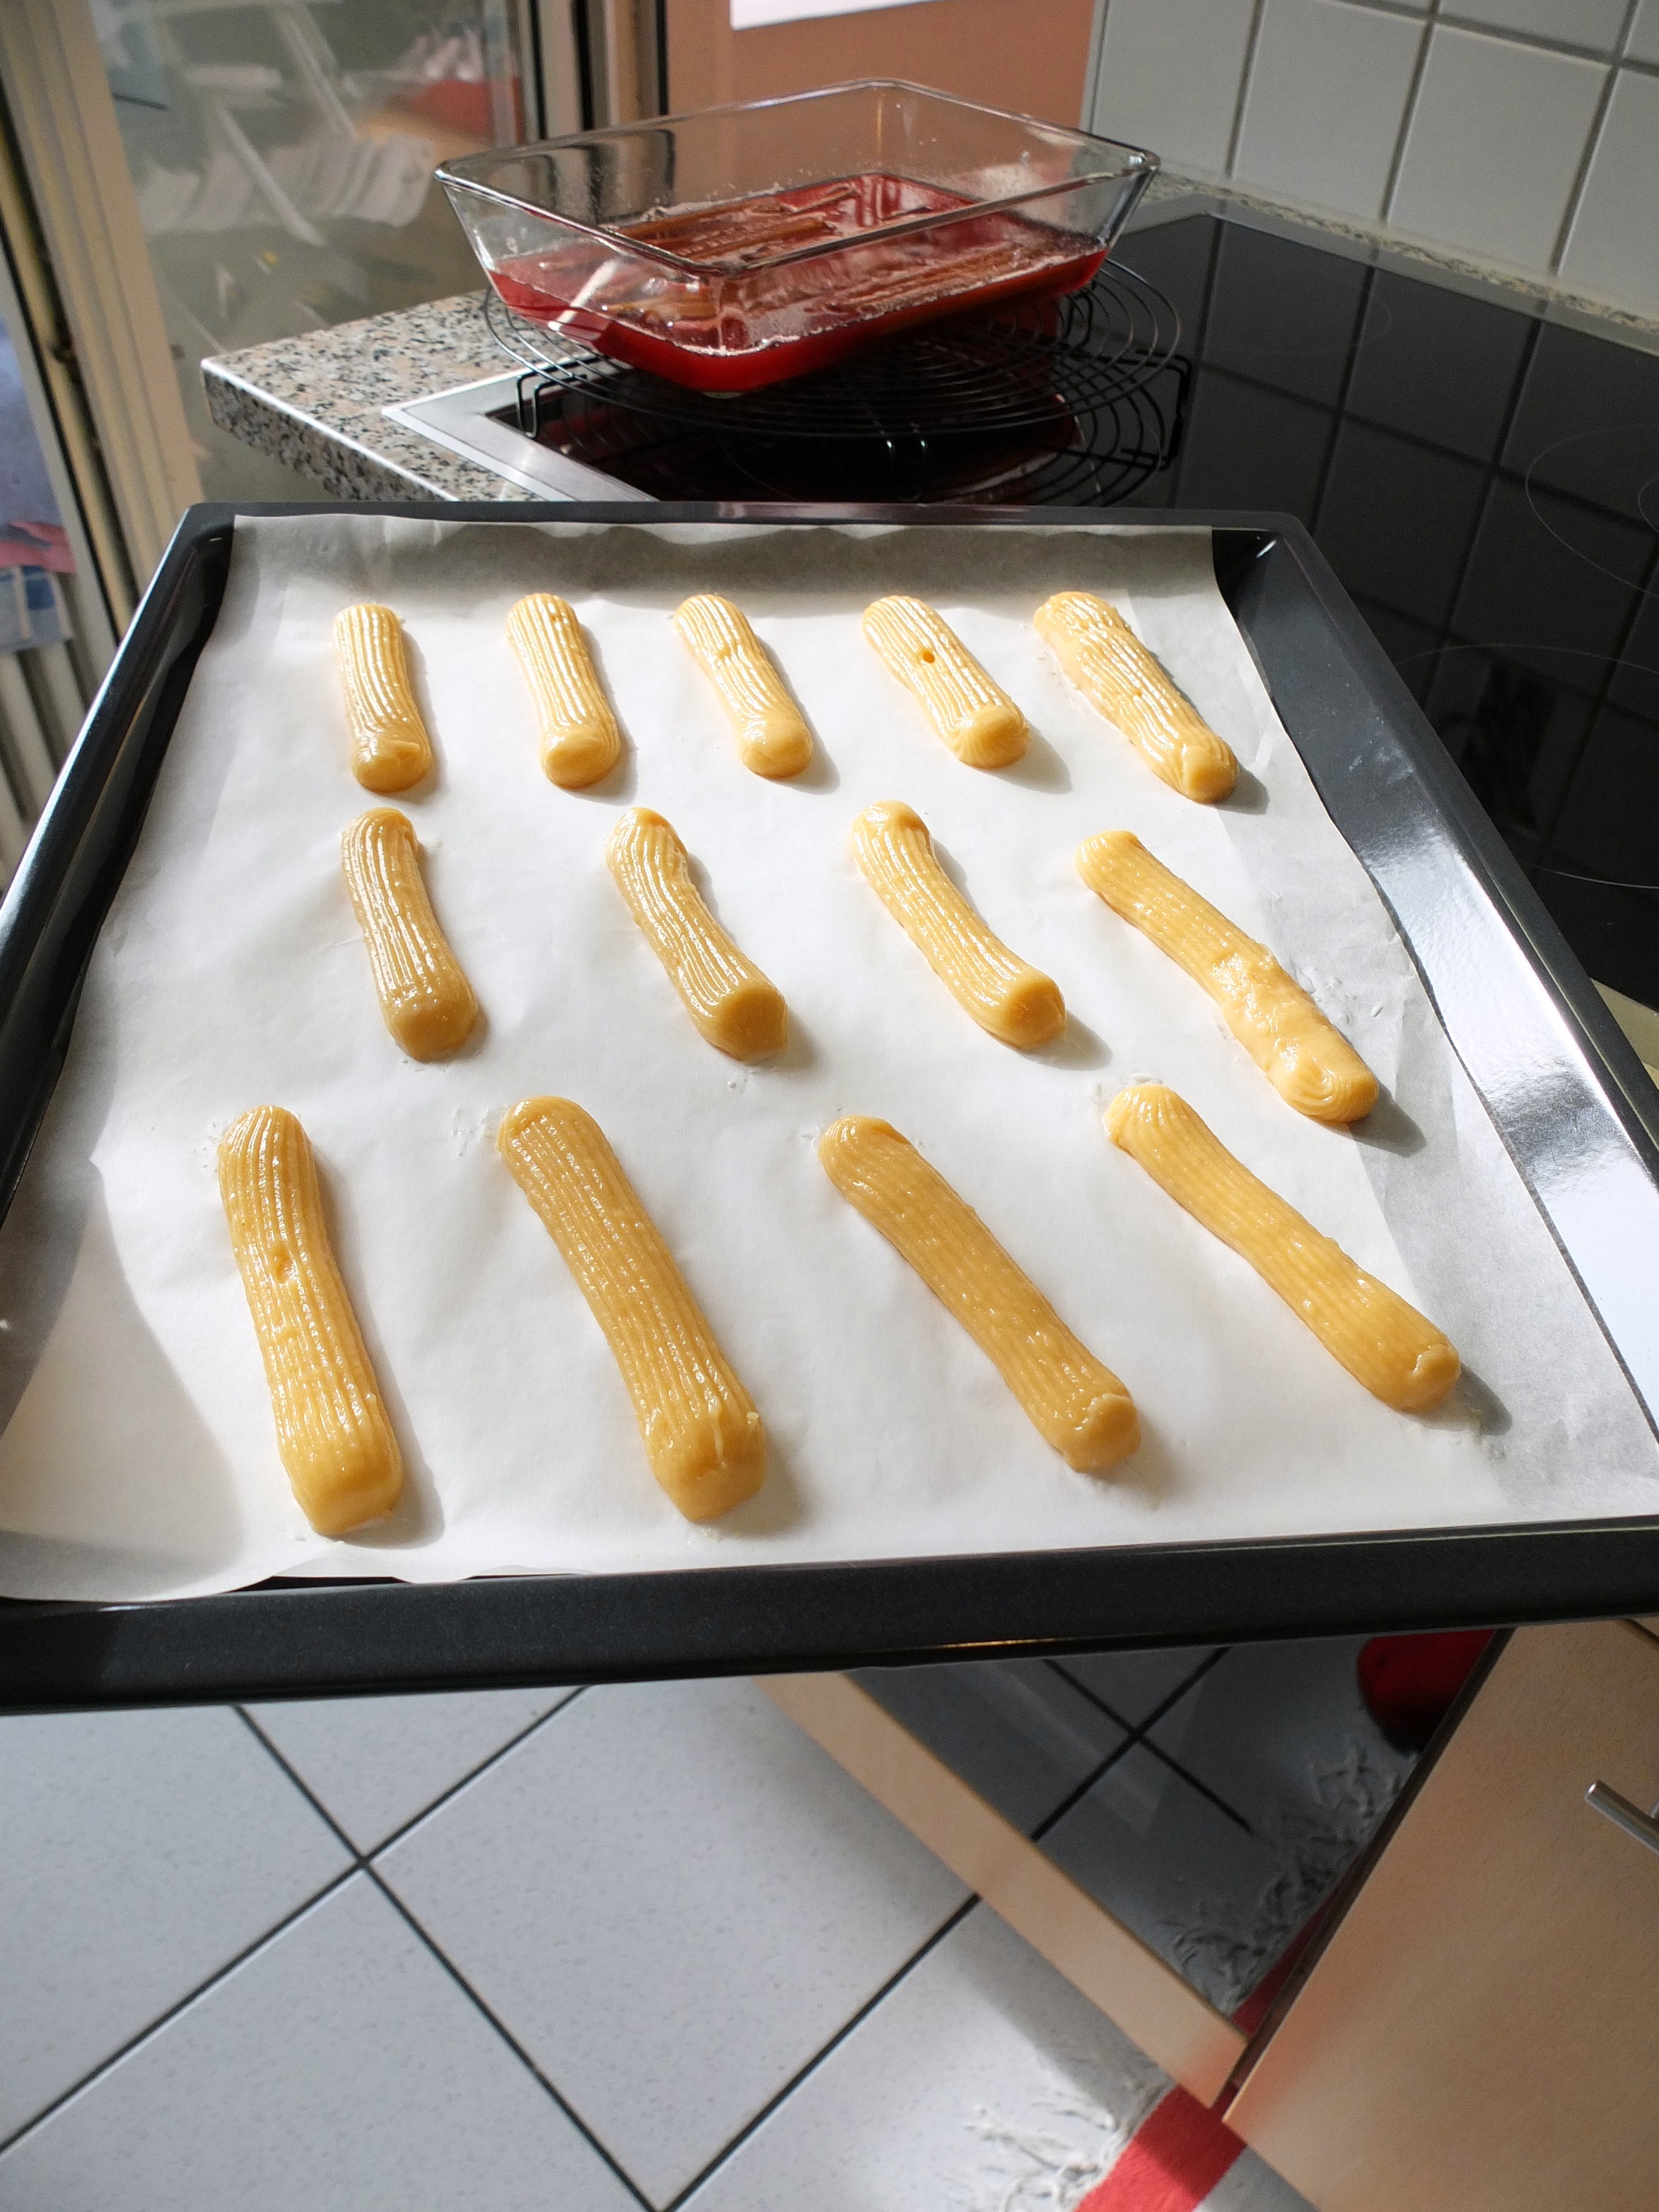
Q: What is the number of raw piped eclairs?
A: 13